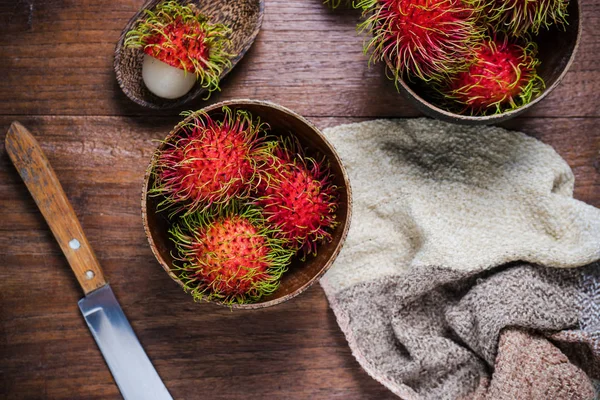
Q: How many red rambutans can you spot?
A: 7